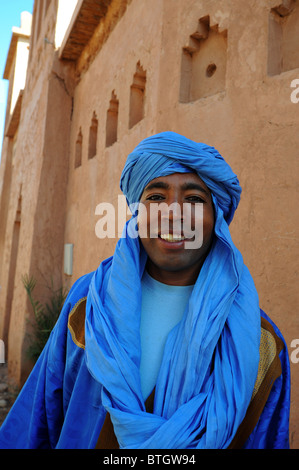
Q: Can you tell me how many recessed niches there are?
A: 6